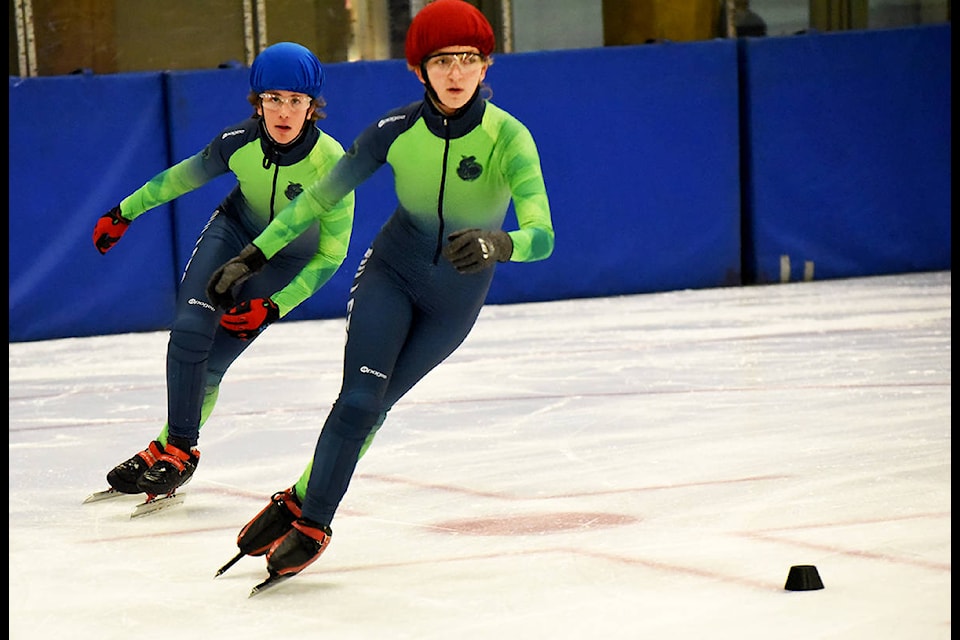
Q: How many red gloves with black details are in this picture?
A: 2